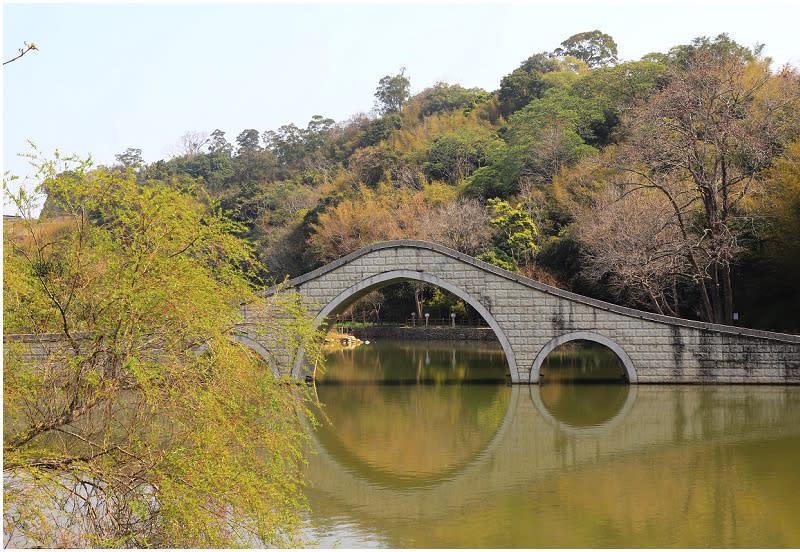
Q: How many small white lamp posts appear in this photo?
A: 3